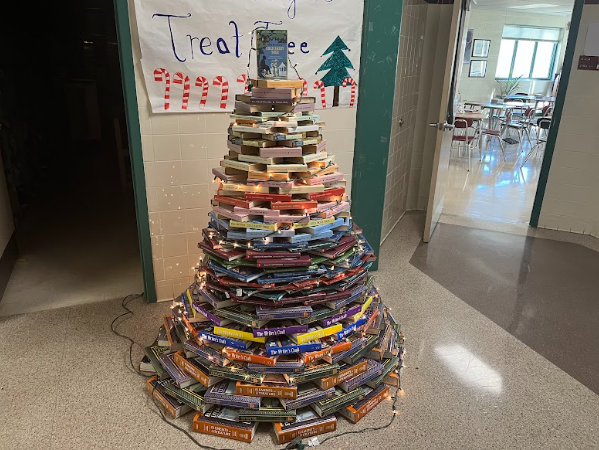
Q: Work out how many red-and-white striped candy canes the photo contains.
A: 8